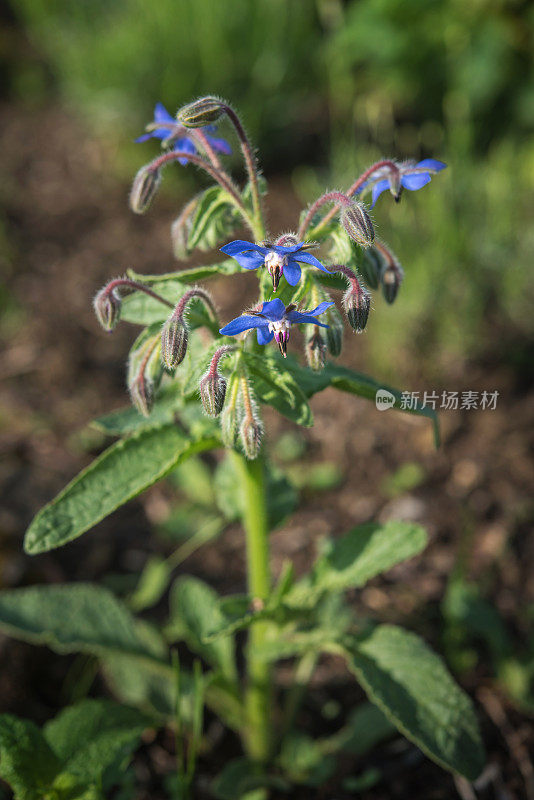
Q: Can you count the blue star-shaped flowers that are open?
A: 4